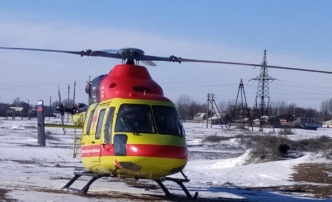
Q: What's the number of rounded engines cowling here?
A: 1